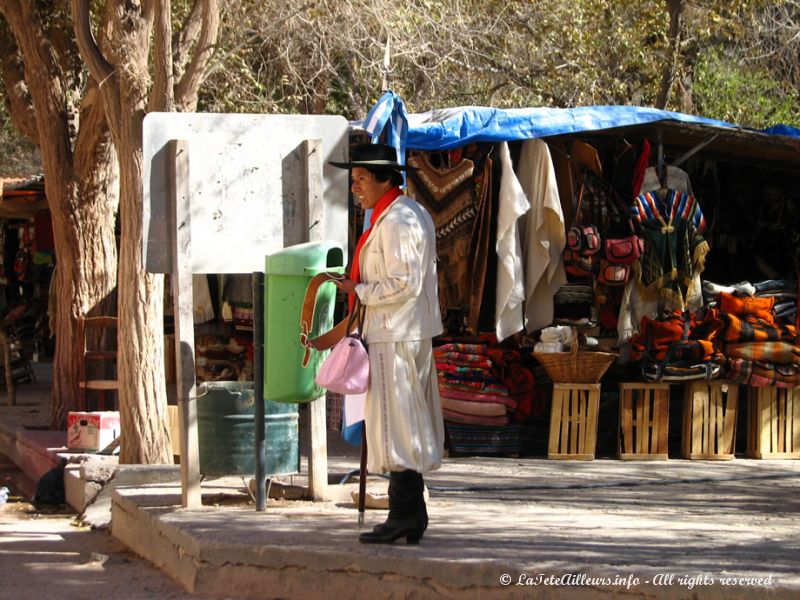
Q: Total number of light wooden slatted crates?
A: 4